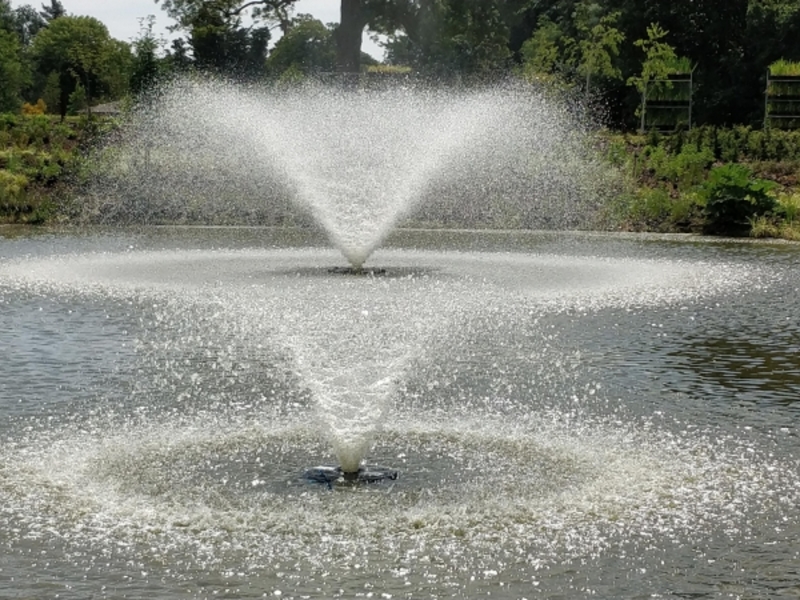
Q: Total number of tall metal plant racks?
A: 2